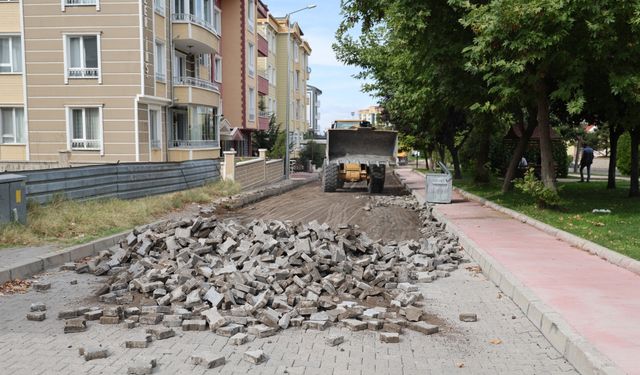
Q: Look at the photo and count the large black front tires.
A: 2